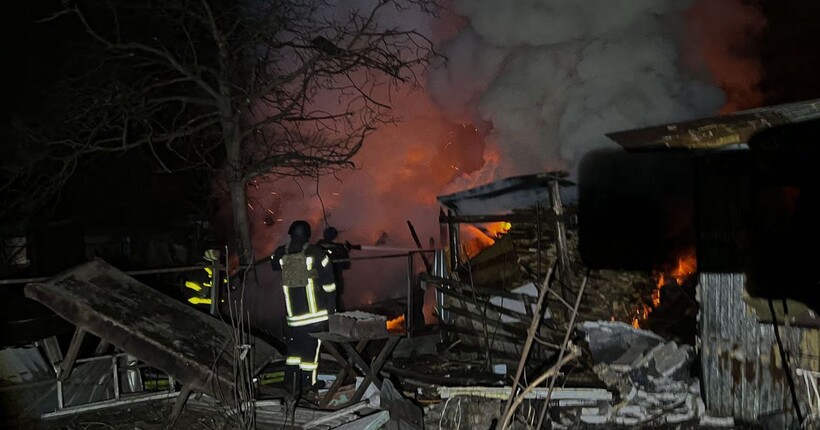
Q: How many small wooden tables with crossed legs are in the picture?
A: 1